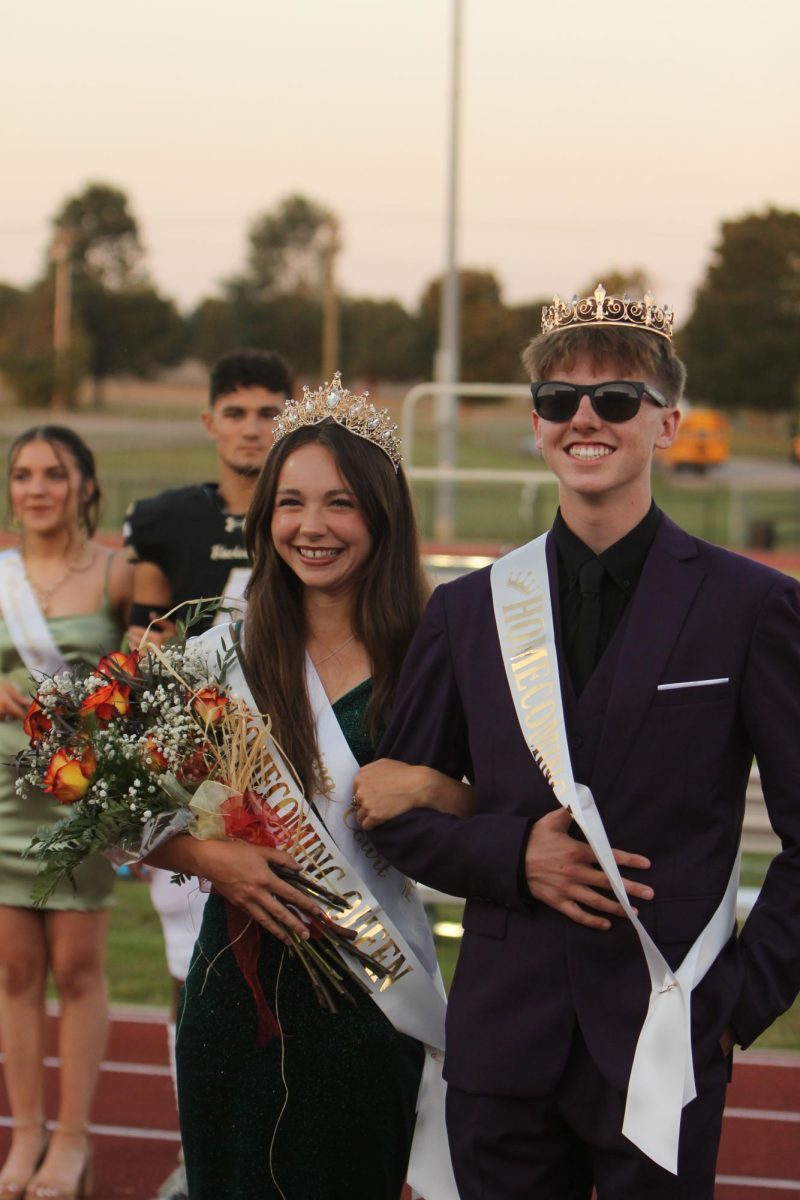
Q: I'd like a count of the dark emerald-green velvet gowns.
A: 1